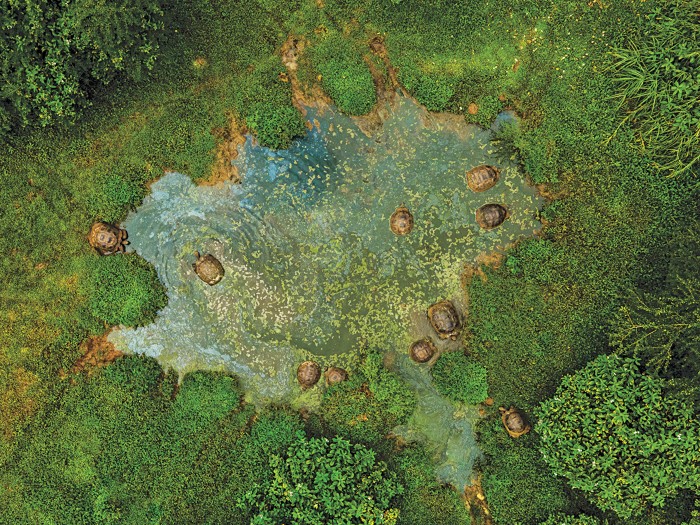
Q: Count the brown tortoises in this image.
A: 10